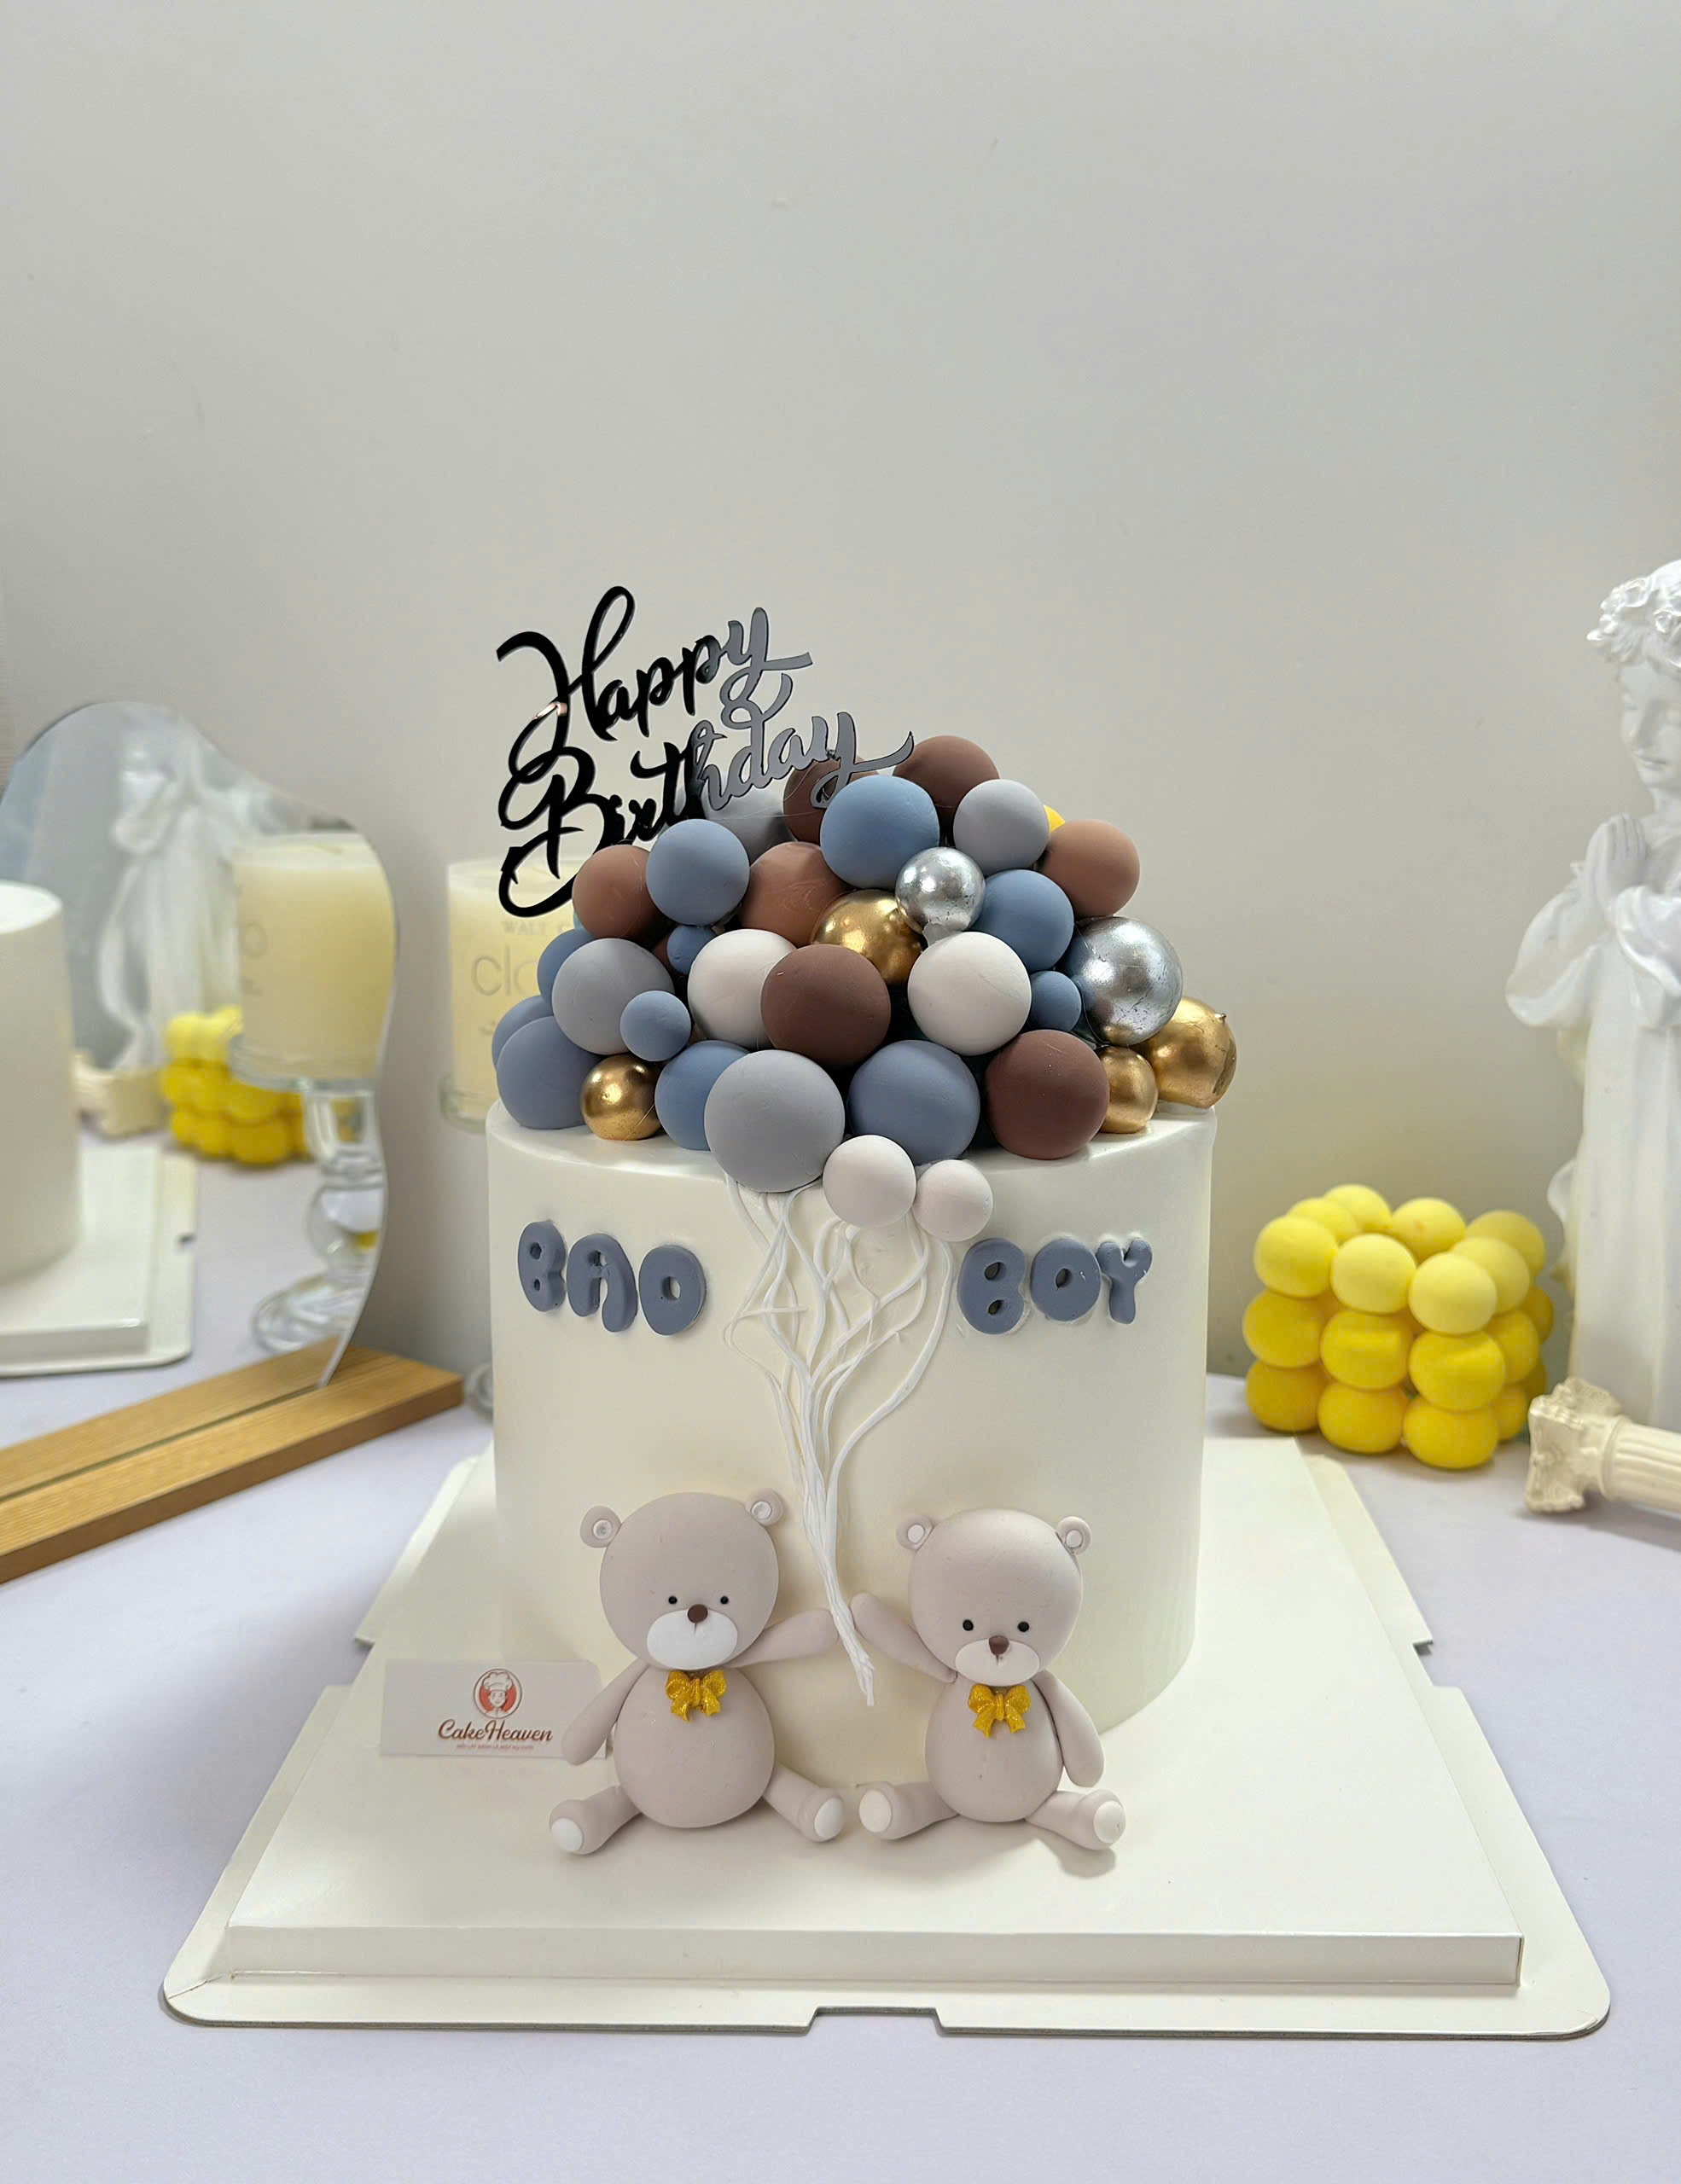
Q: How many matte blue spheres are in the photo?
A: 11